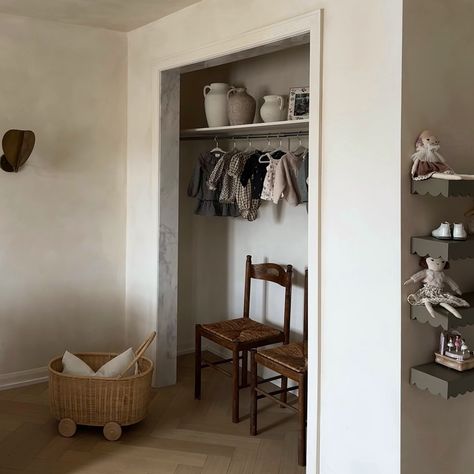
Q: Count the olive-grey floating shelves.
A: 4